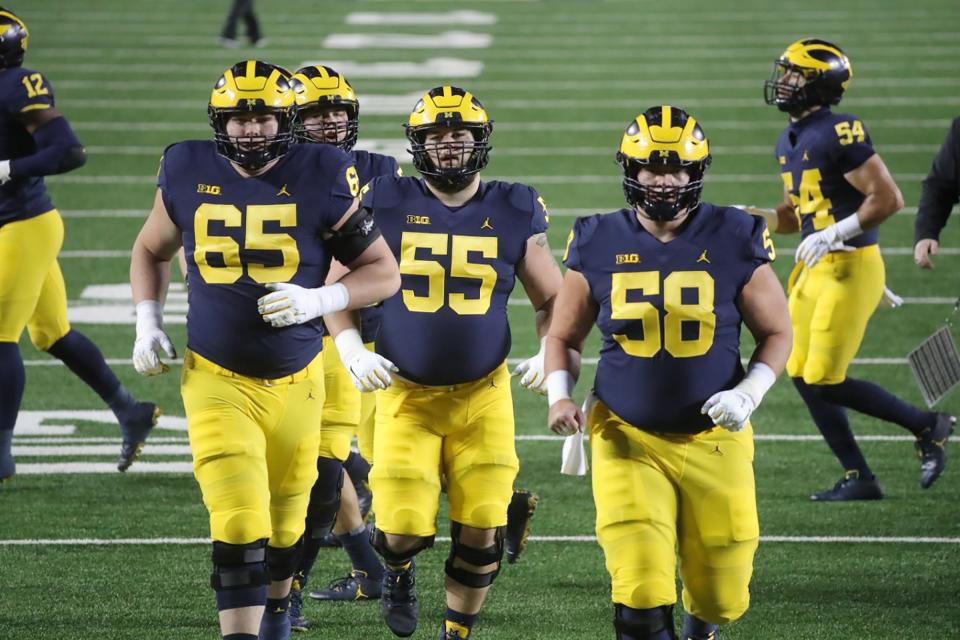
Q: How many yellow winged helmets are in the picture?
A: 6